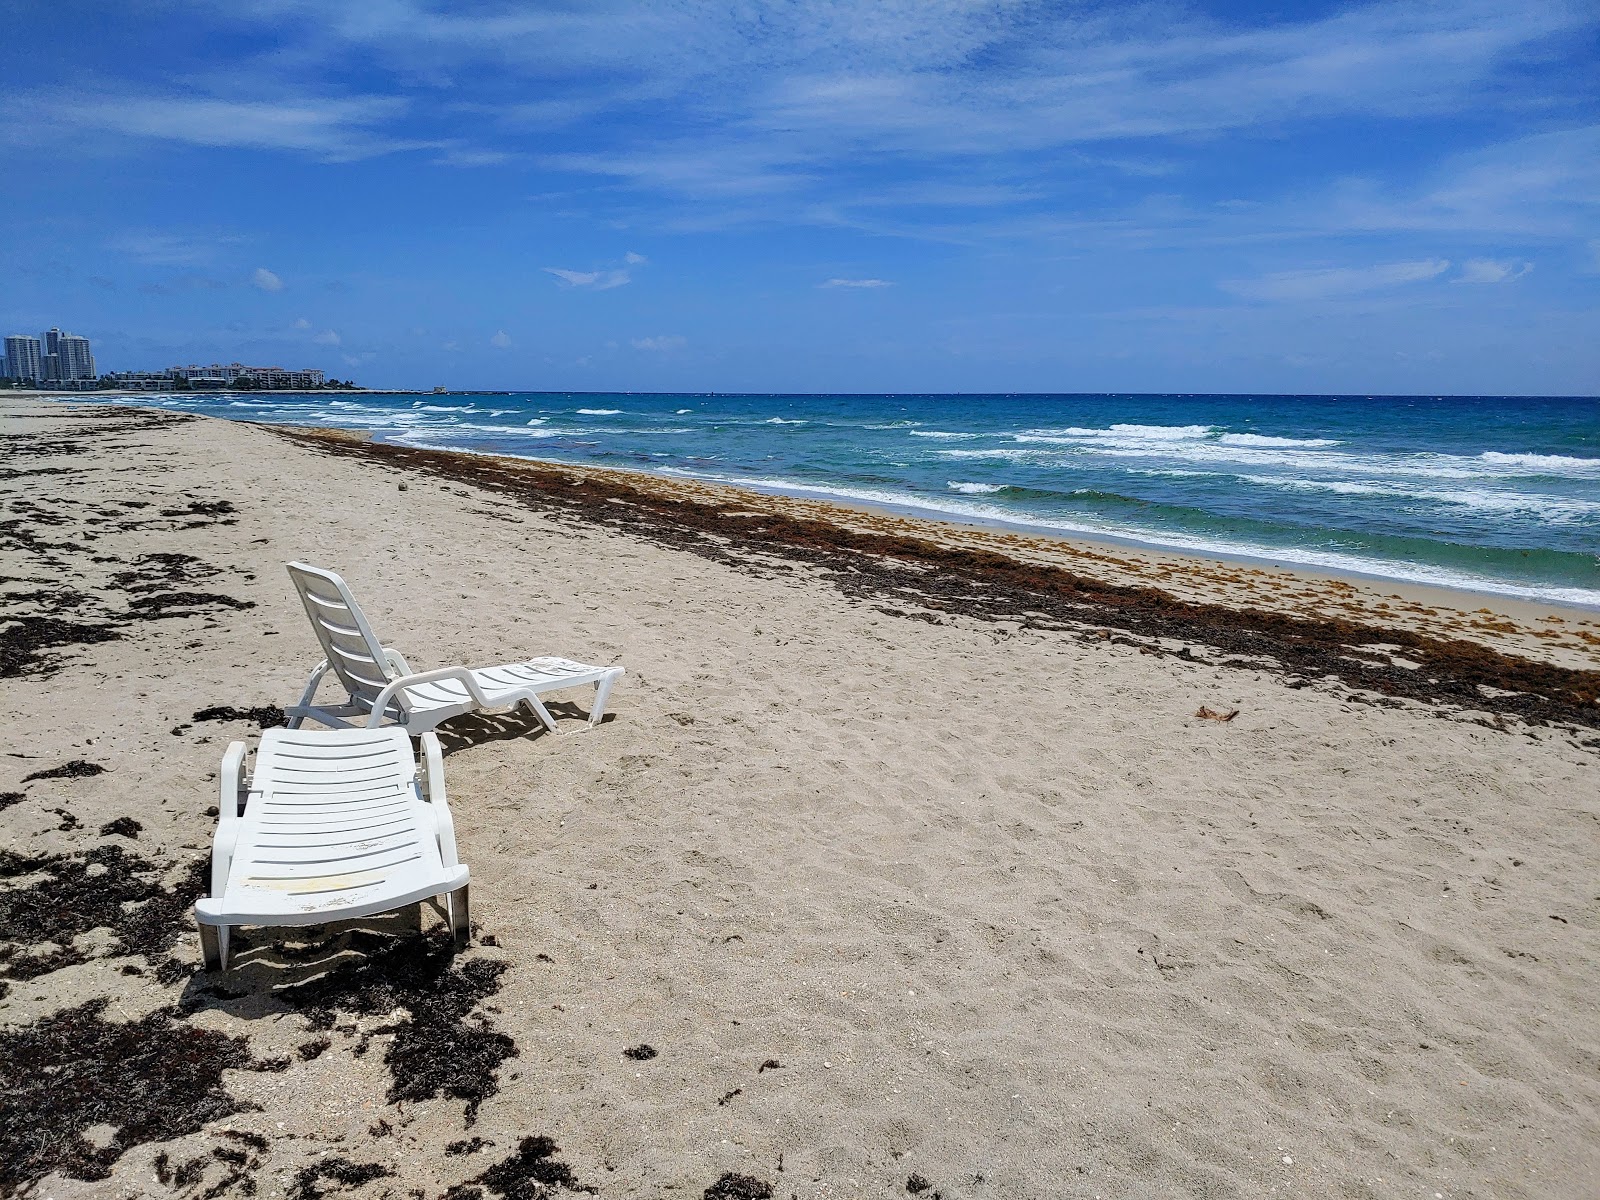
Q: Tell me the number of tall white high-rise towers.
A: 3